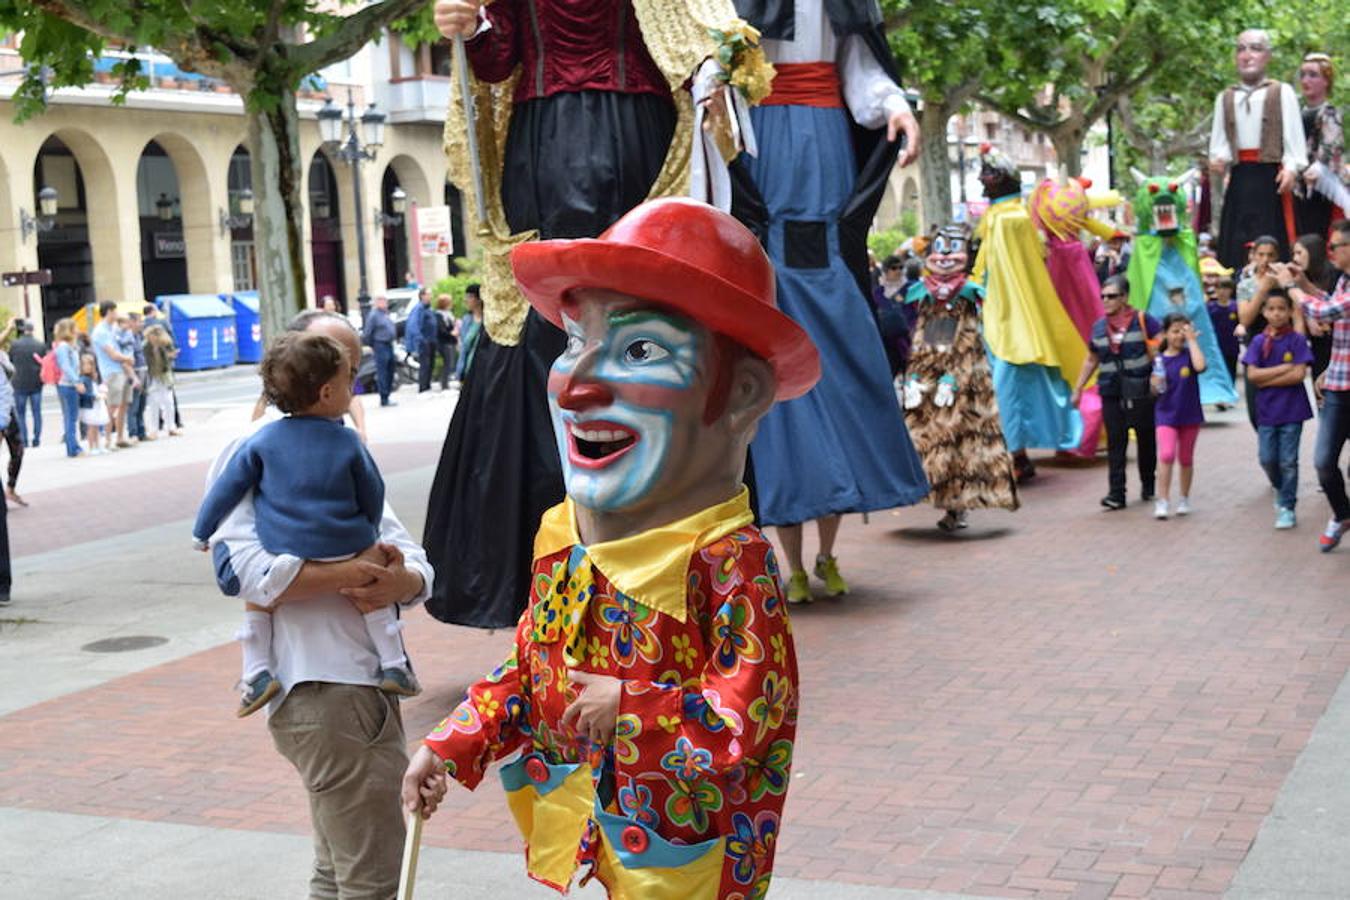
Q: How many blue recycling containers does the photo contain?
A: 2